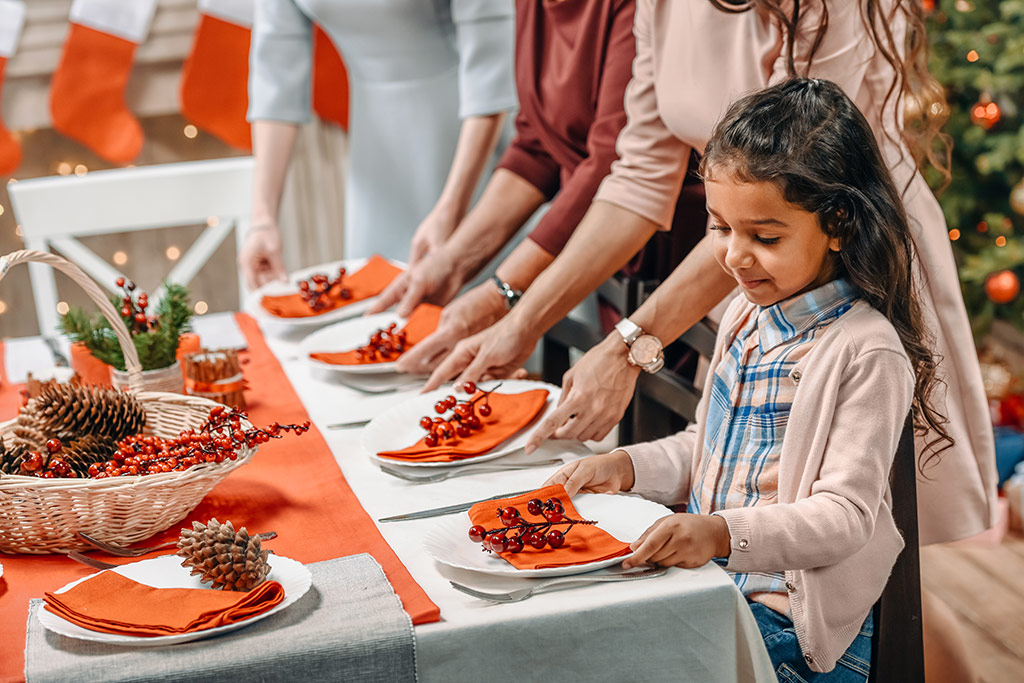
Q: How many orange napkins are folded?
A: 5